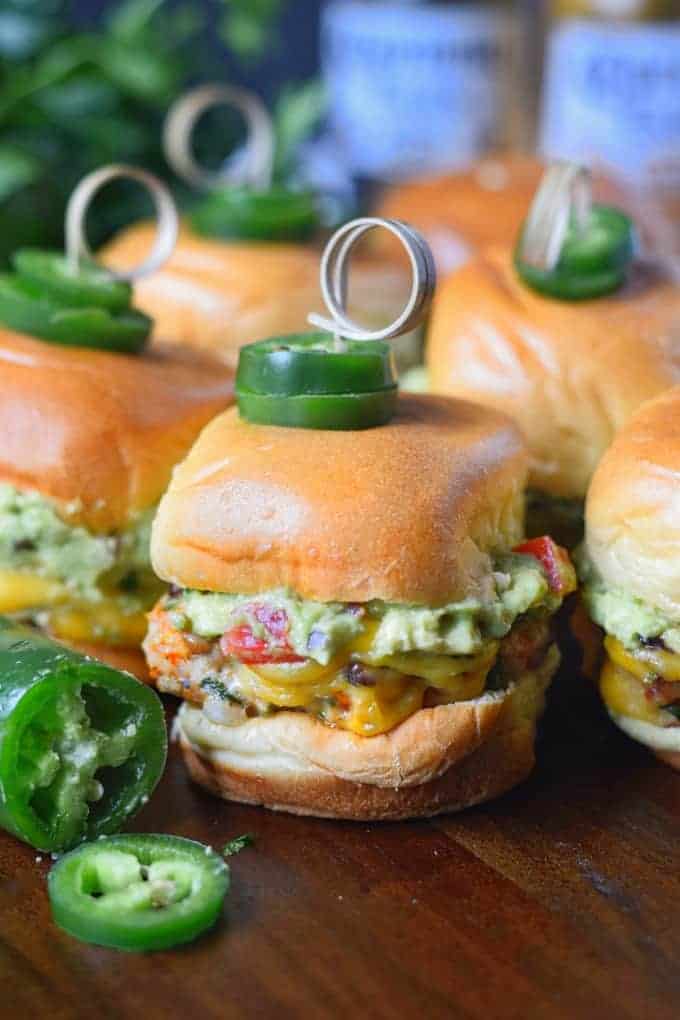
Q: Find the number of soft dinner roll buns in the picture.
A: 6